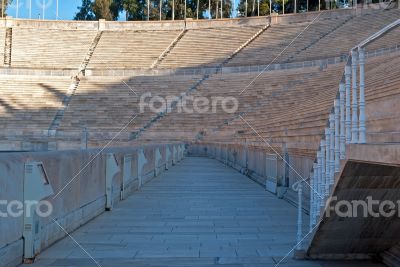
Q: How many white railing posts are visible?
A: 12